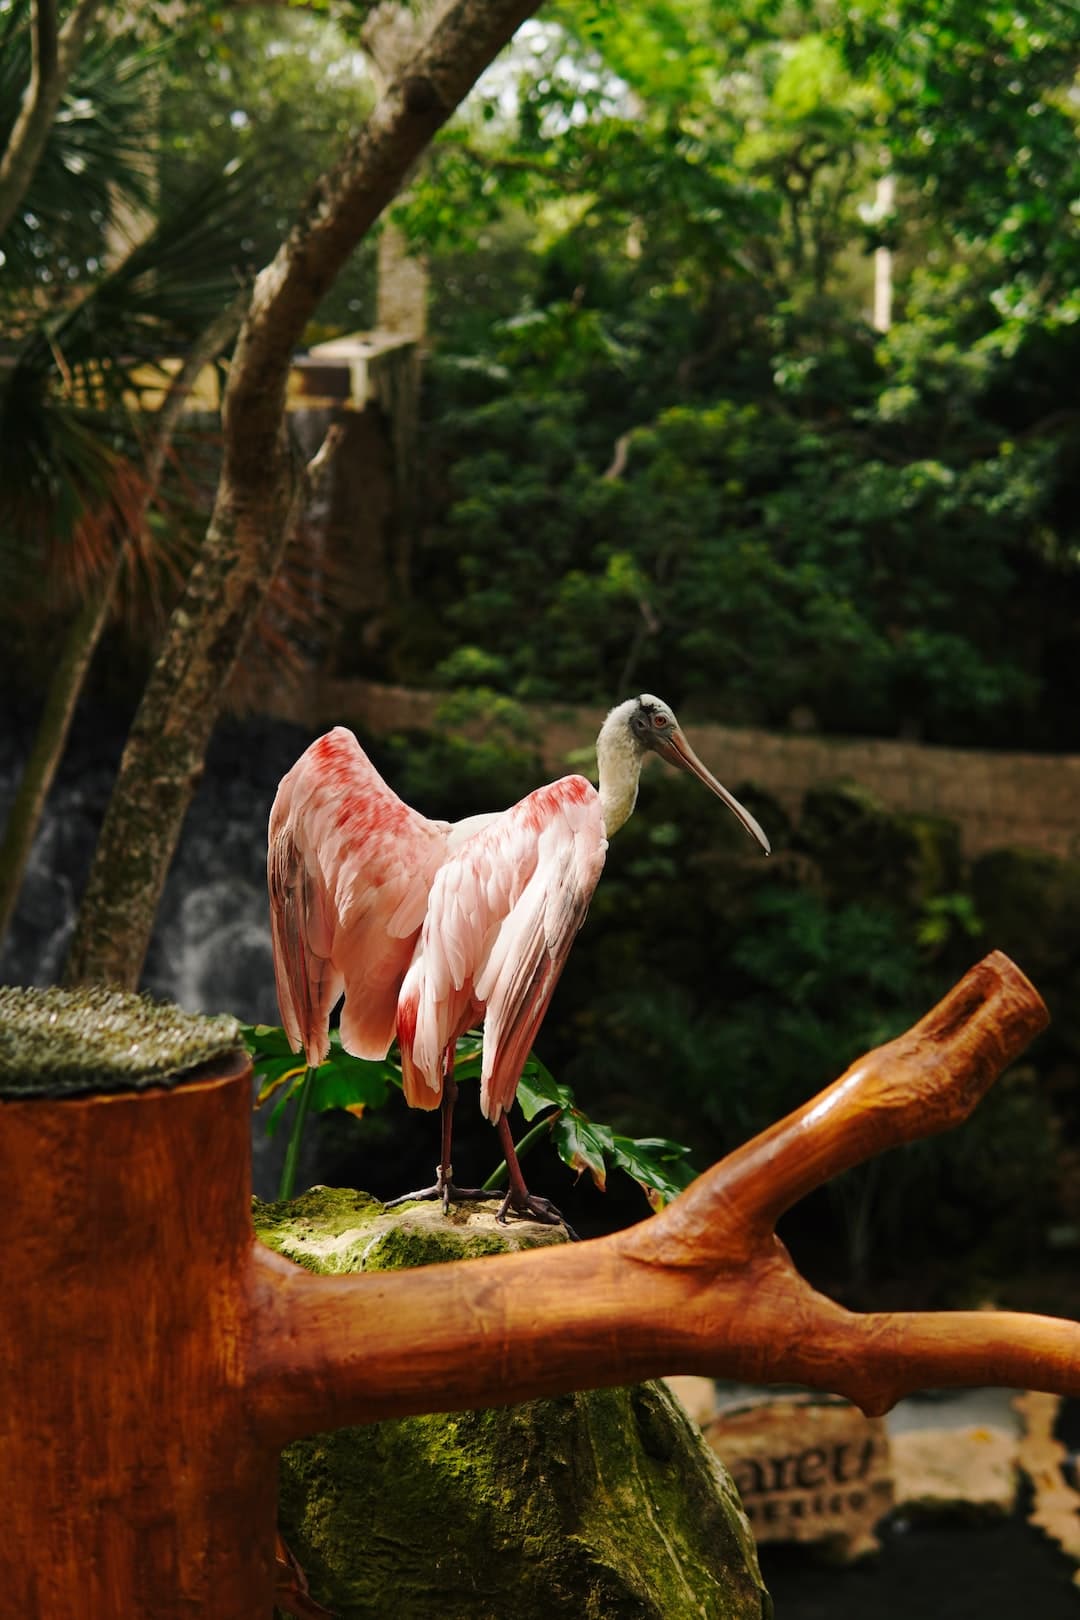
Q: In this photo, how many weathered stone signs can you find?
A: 1